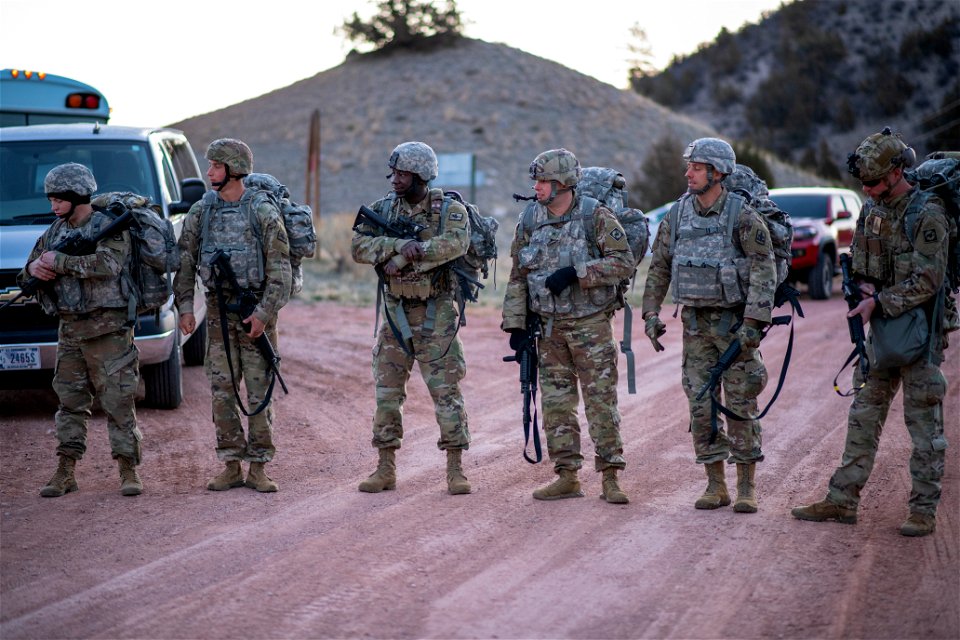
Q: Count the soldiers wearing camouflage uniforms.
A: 6